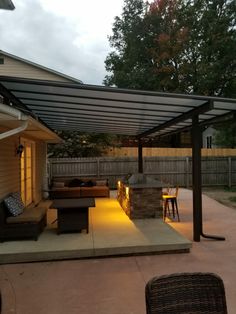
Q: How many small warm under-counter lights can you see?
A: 2